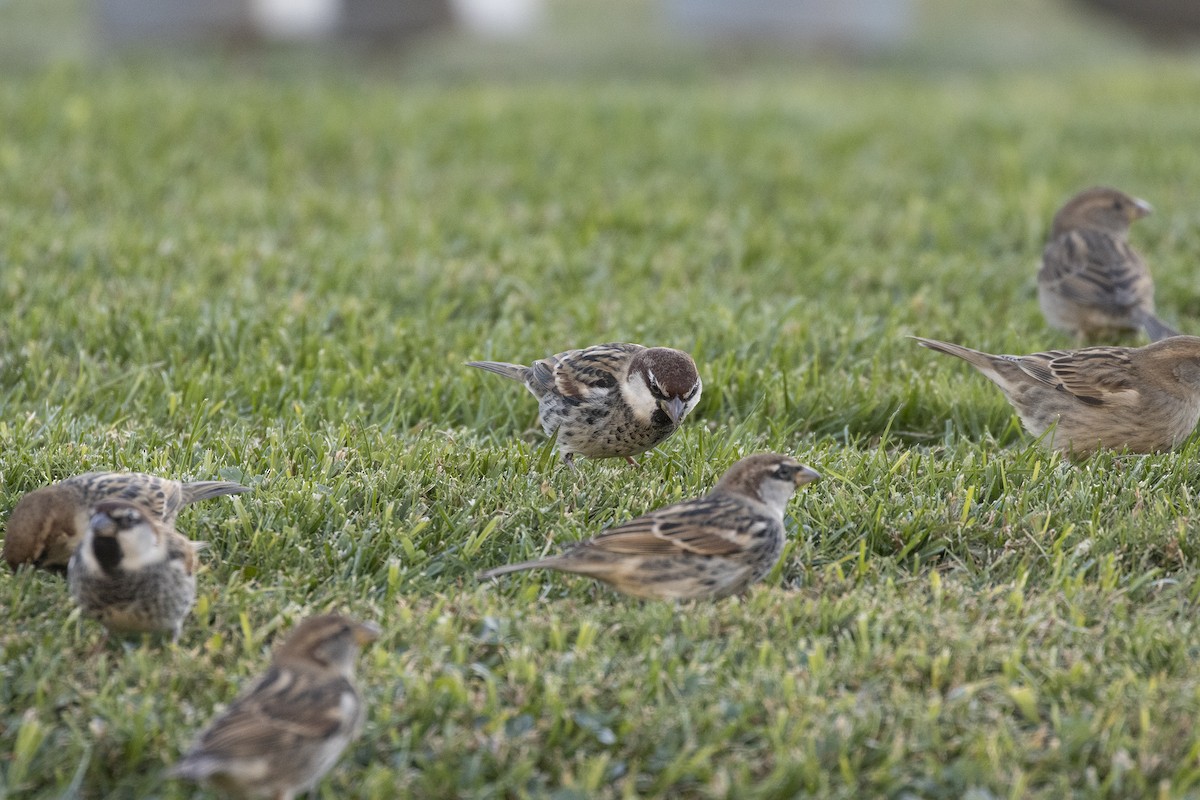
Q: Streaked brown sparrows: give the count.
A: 7